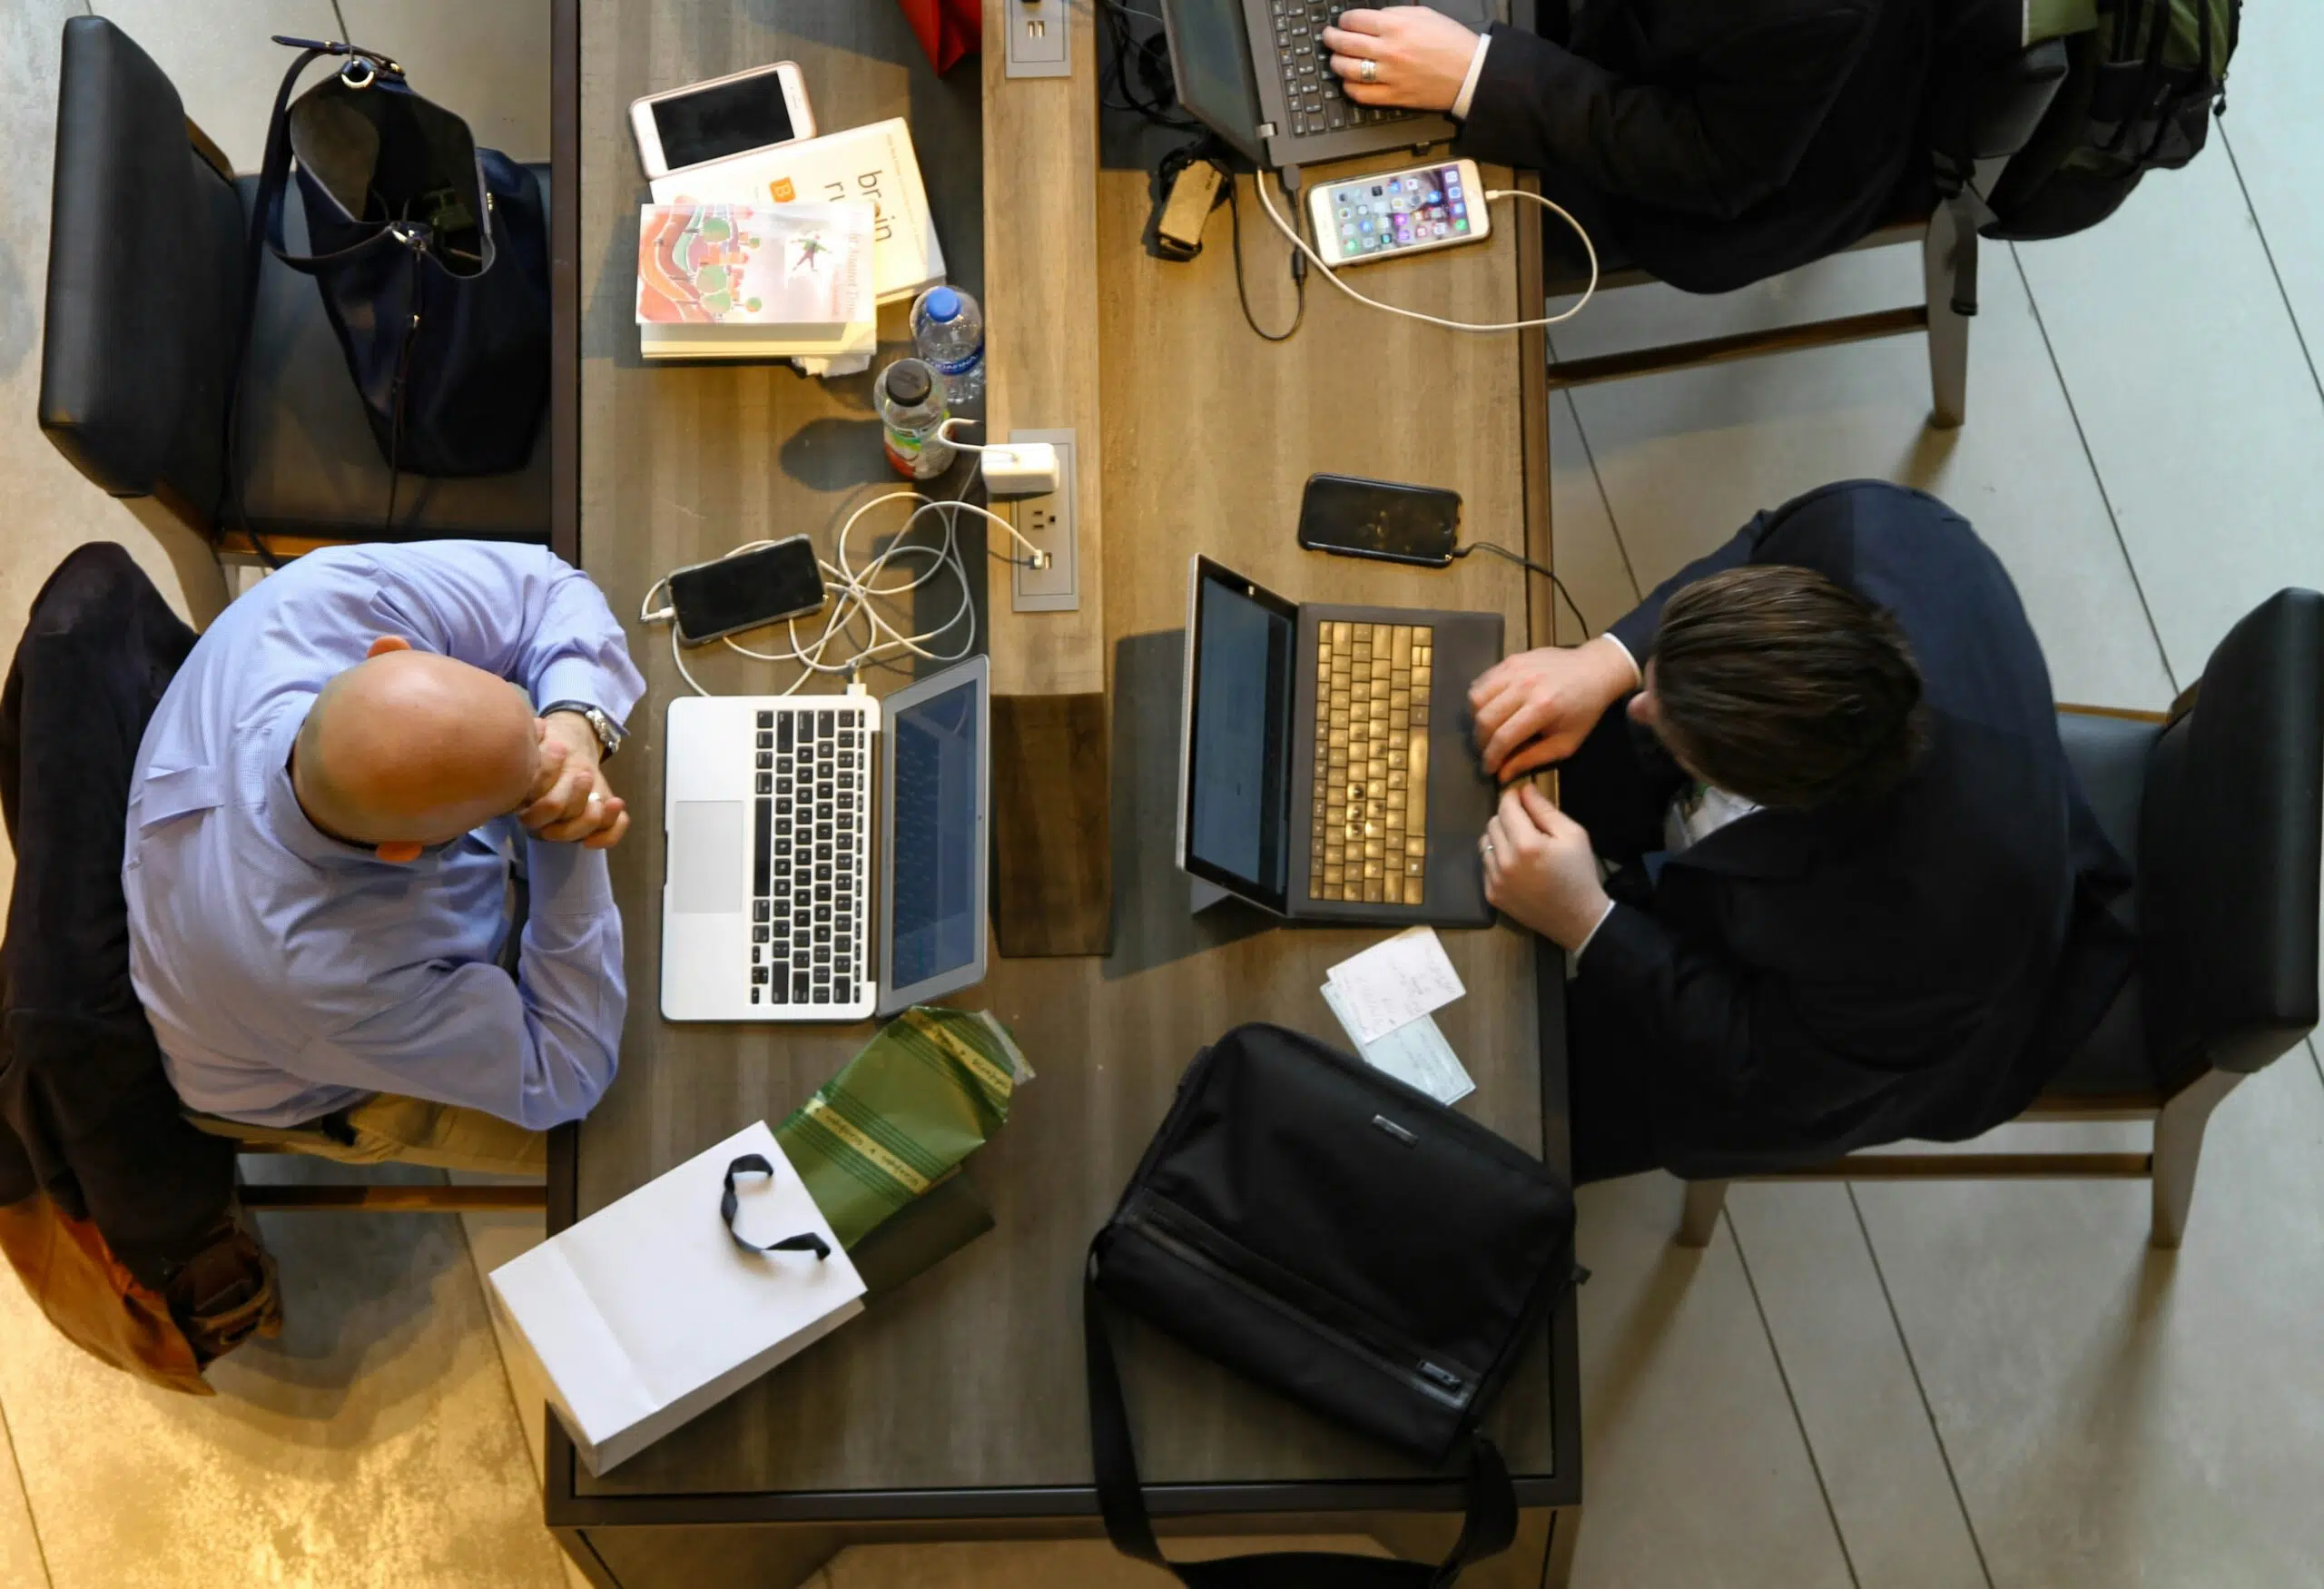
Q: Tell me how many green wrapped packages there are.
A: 1